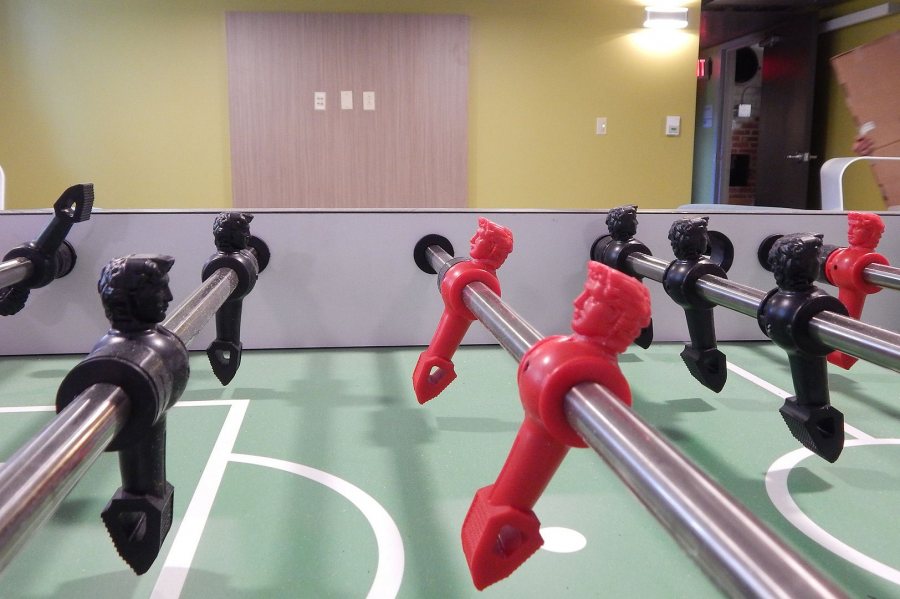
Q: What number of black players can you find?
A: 6